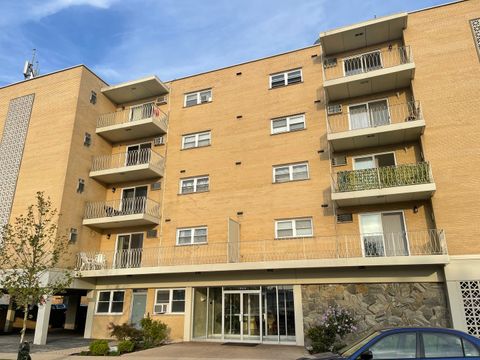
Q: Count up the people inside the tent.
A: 0